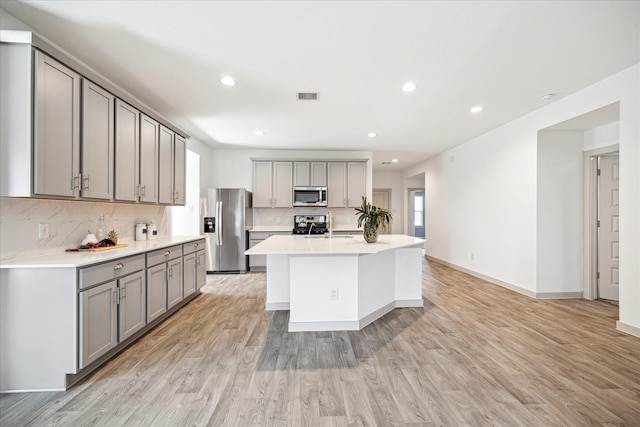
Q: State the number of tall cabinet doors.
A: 10